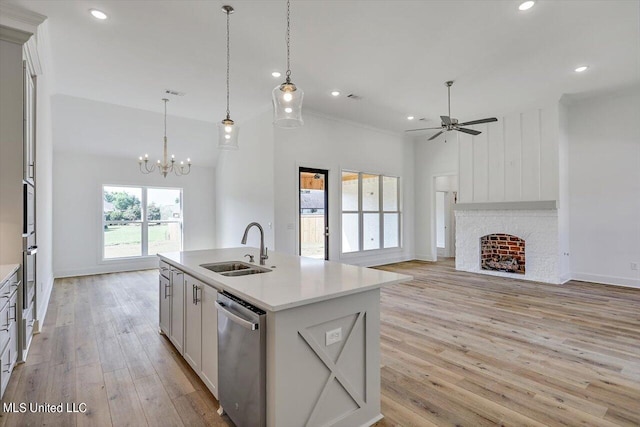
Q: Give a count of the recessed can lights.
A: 6